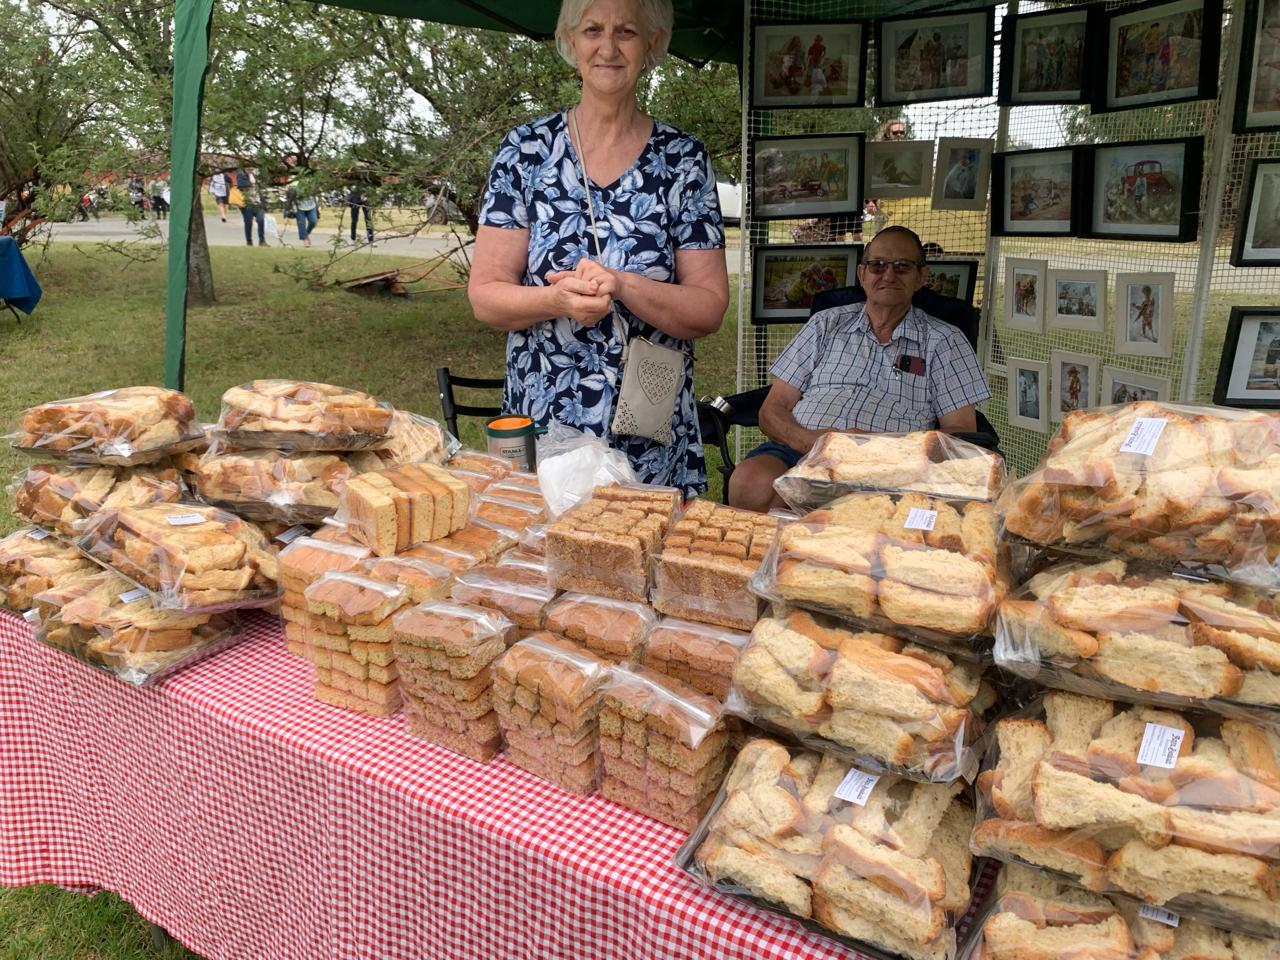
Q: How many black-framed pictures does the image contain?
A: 12